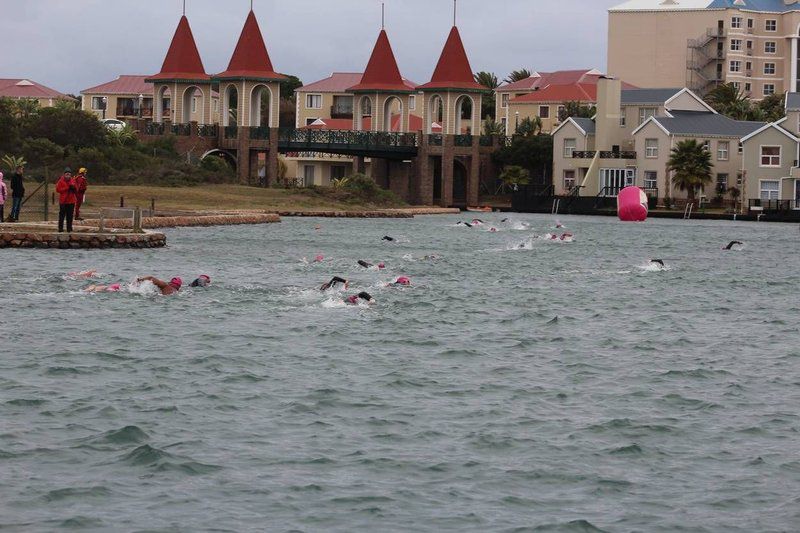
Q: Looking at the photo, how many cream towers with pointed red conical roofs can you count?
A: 4